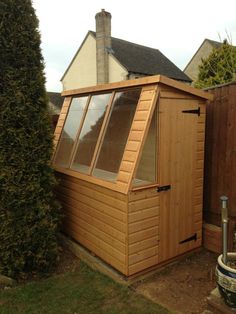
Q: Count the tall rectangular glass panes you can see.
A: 3